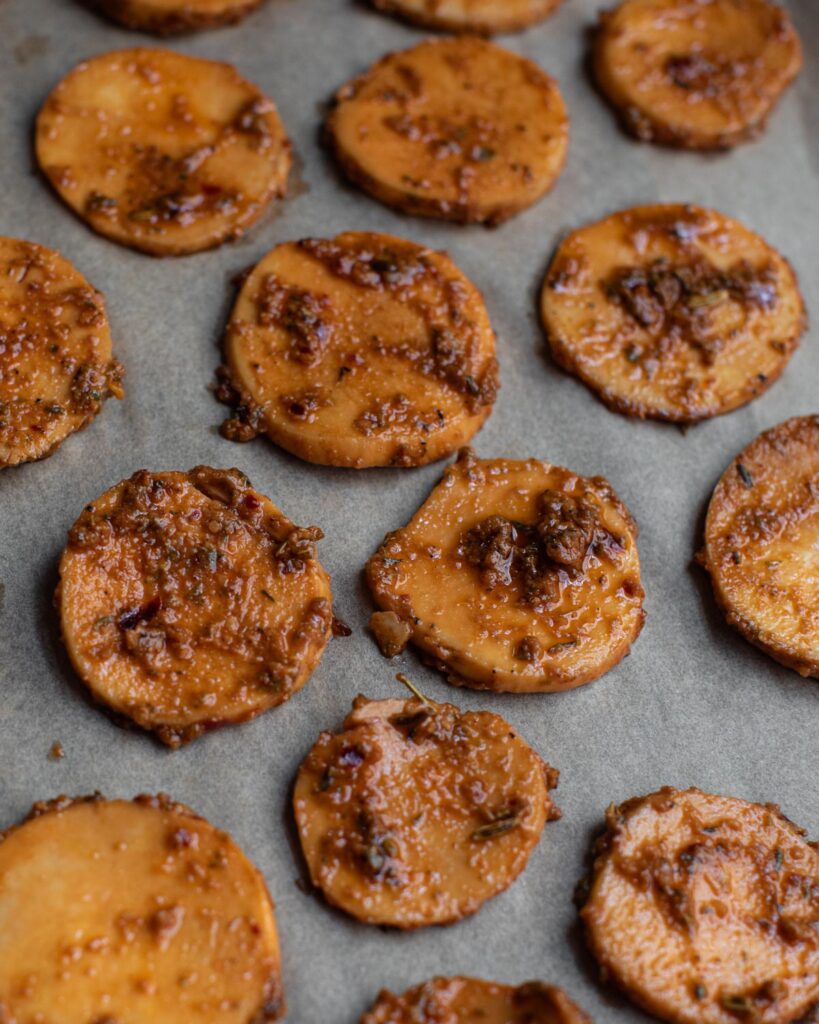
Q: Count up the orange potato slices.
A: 15